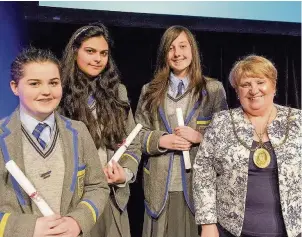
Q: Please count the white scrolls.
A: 3